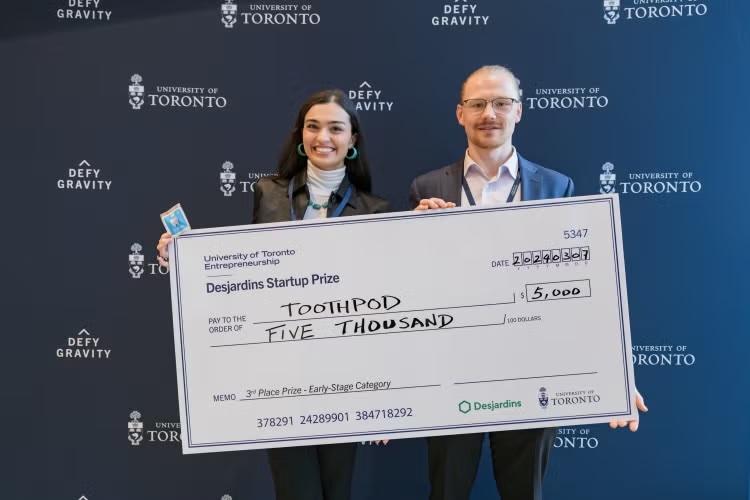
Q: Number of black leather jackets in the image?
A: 1